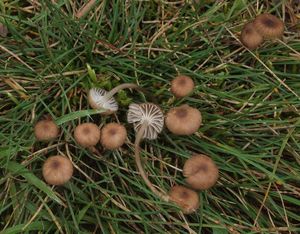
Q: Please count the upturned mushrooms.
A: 2